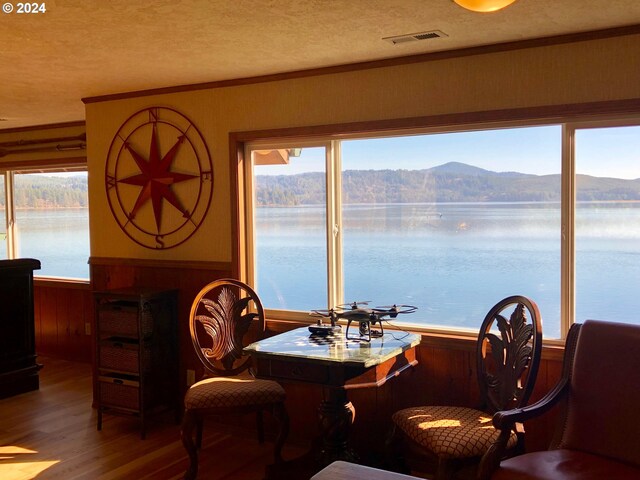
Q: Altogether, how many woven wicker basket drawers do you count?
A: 3